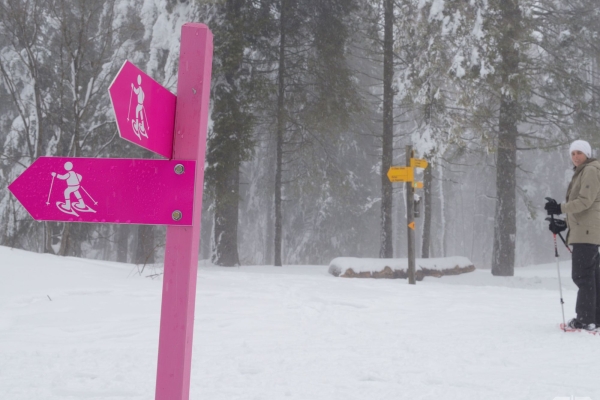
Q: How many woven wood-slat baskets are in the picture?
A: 0